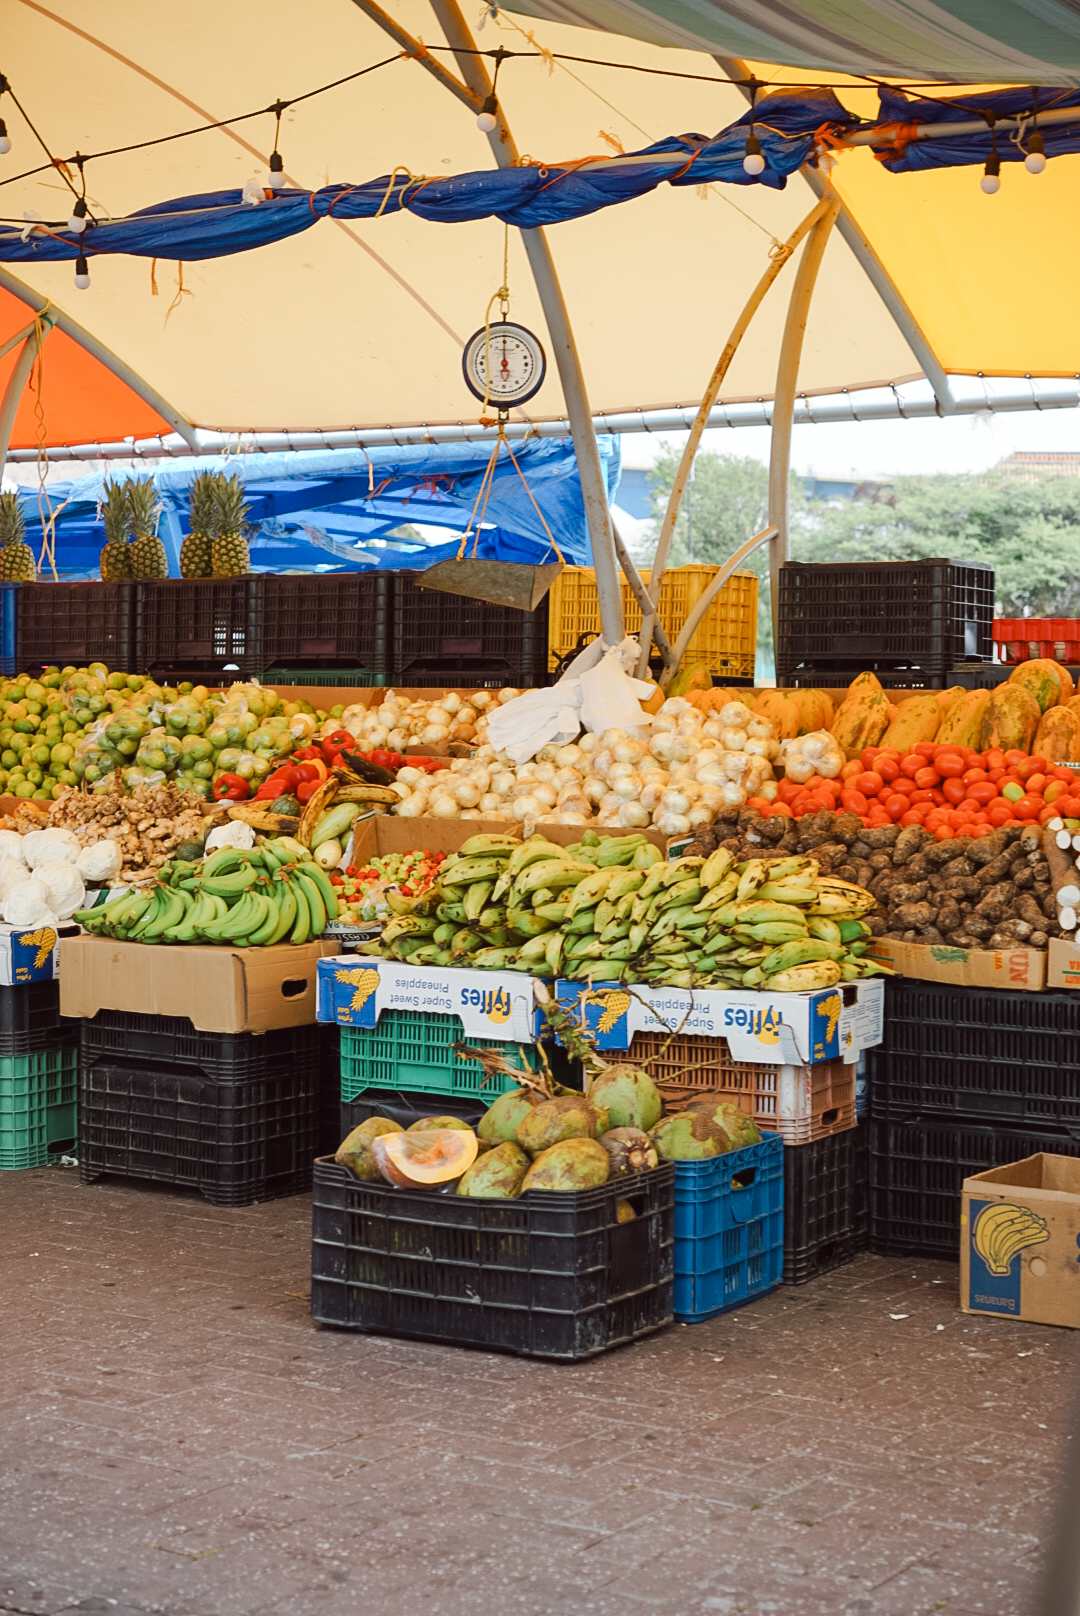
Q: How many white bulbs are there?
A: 8